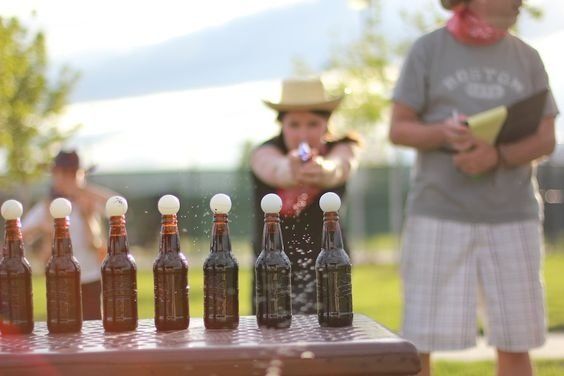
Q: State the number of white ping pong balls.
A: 7